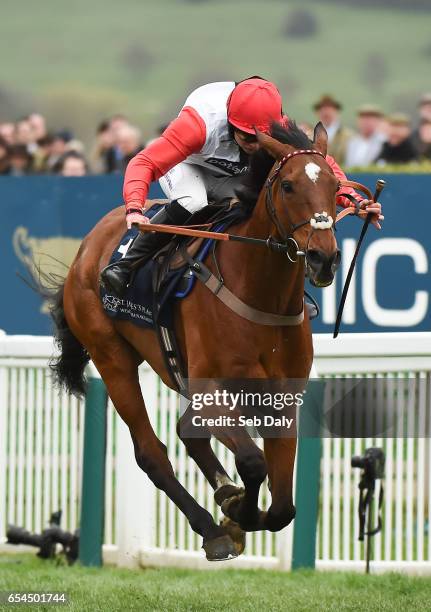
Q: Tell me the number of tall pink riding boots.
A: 0